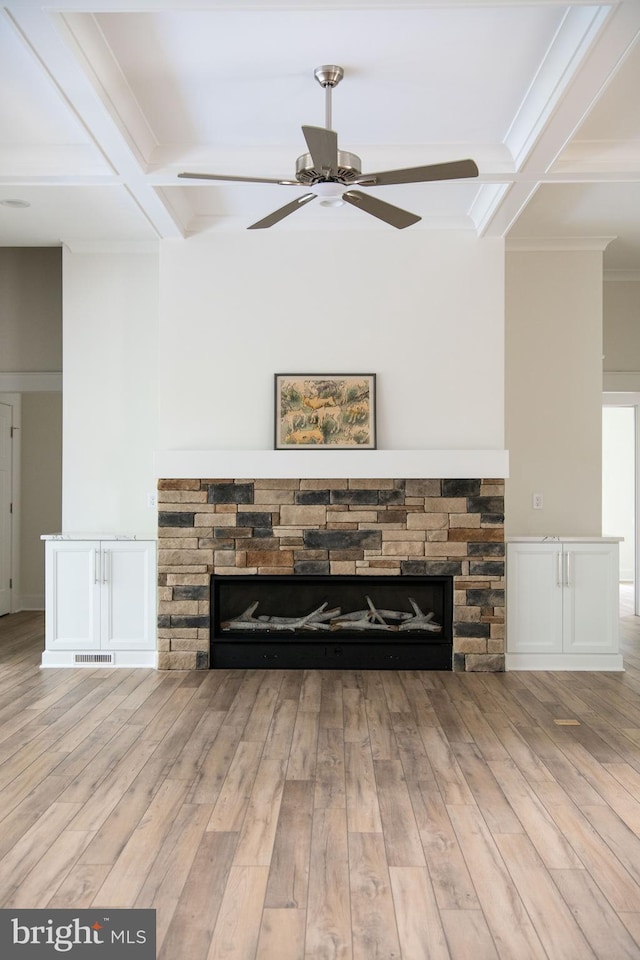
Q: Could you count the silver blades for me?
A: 5